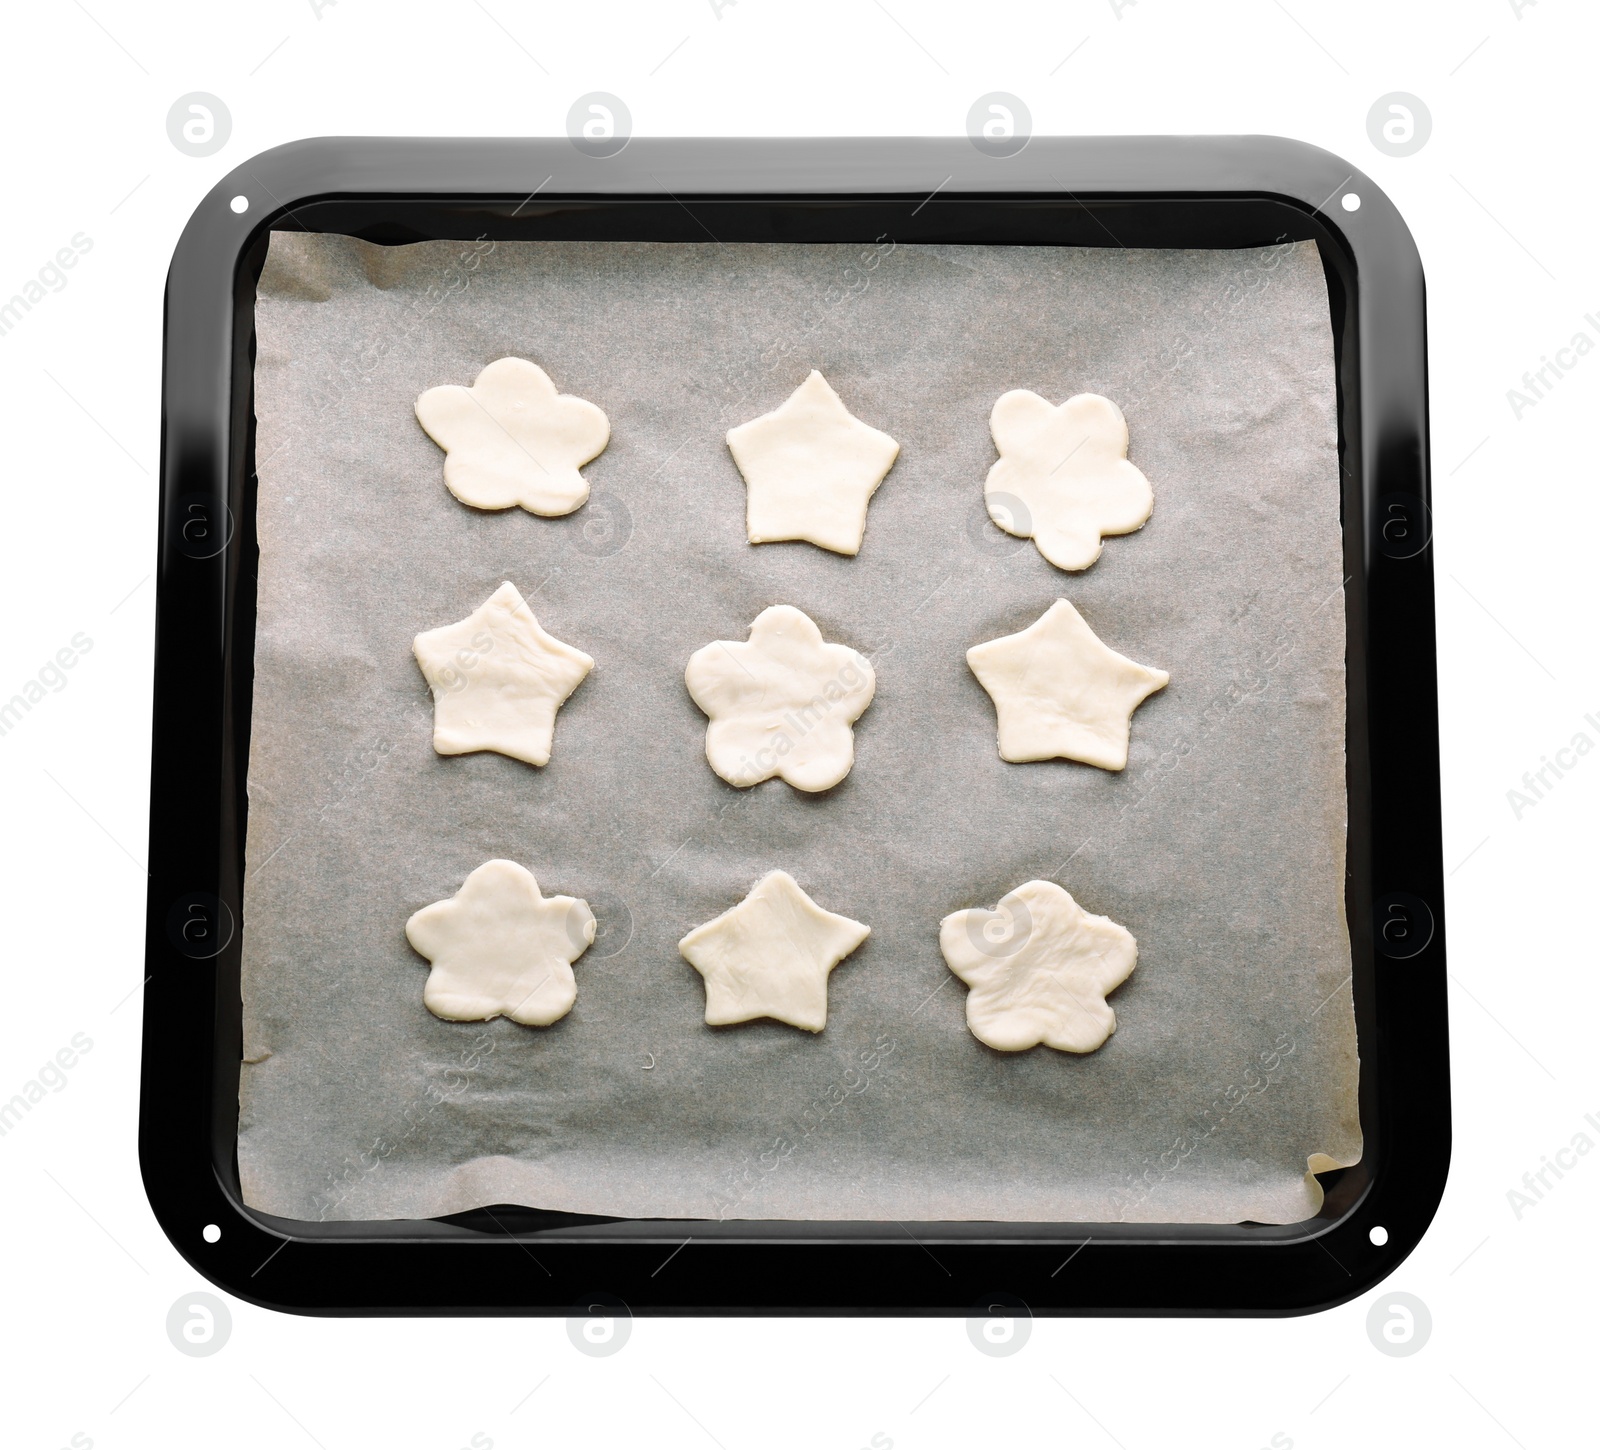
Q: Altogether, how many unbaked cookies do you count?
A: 9